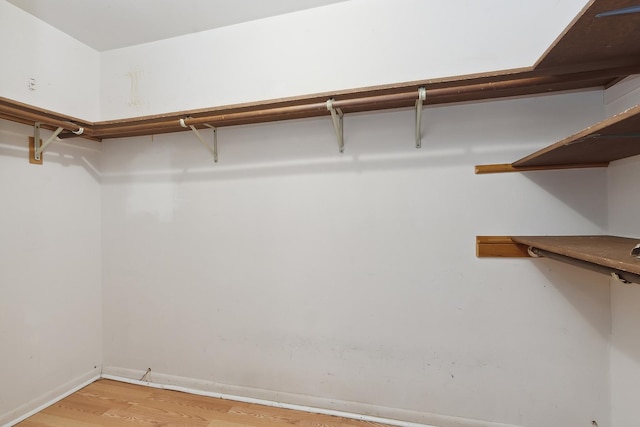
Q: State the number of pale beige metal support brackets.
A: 4